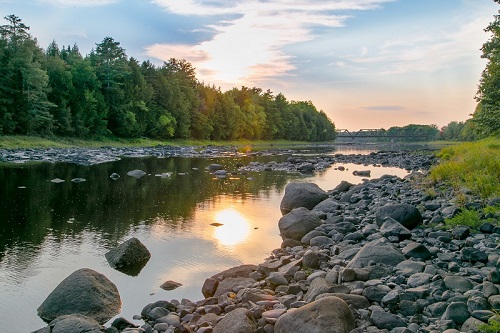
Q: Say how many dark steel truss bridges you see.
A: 1